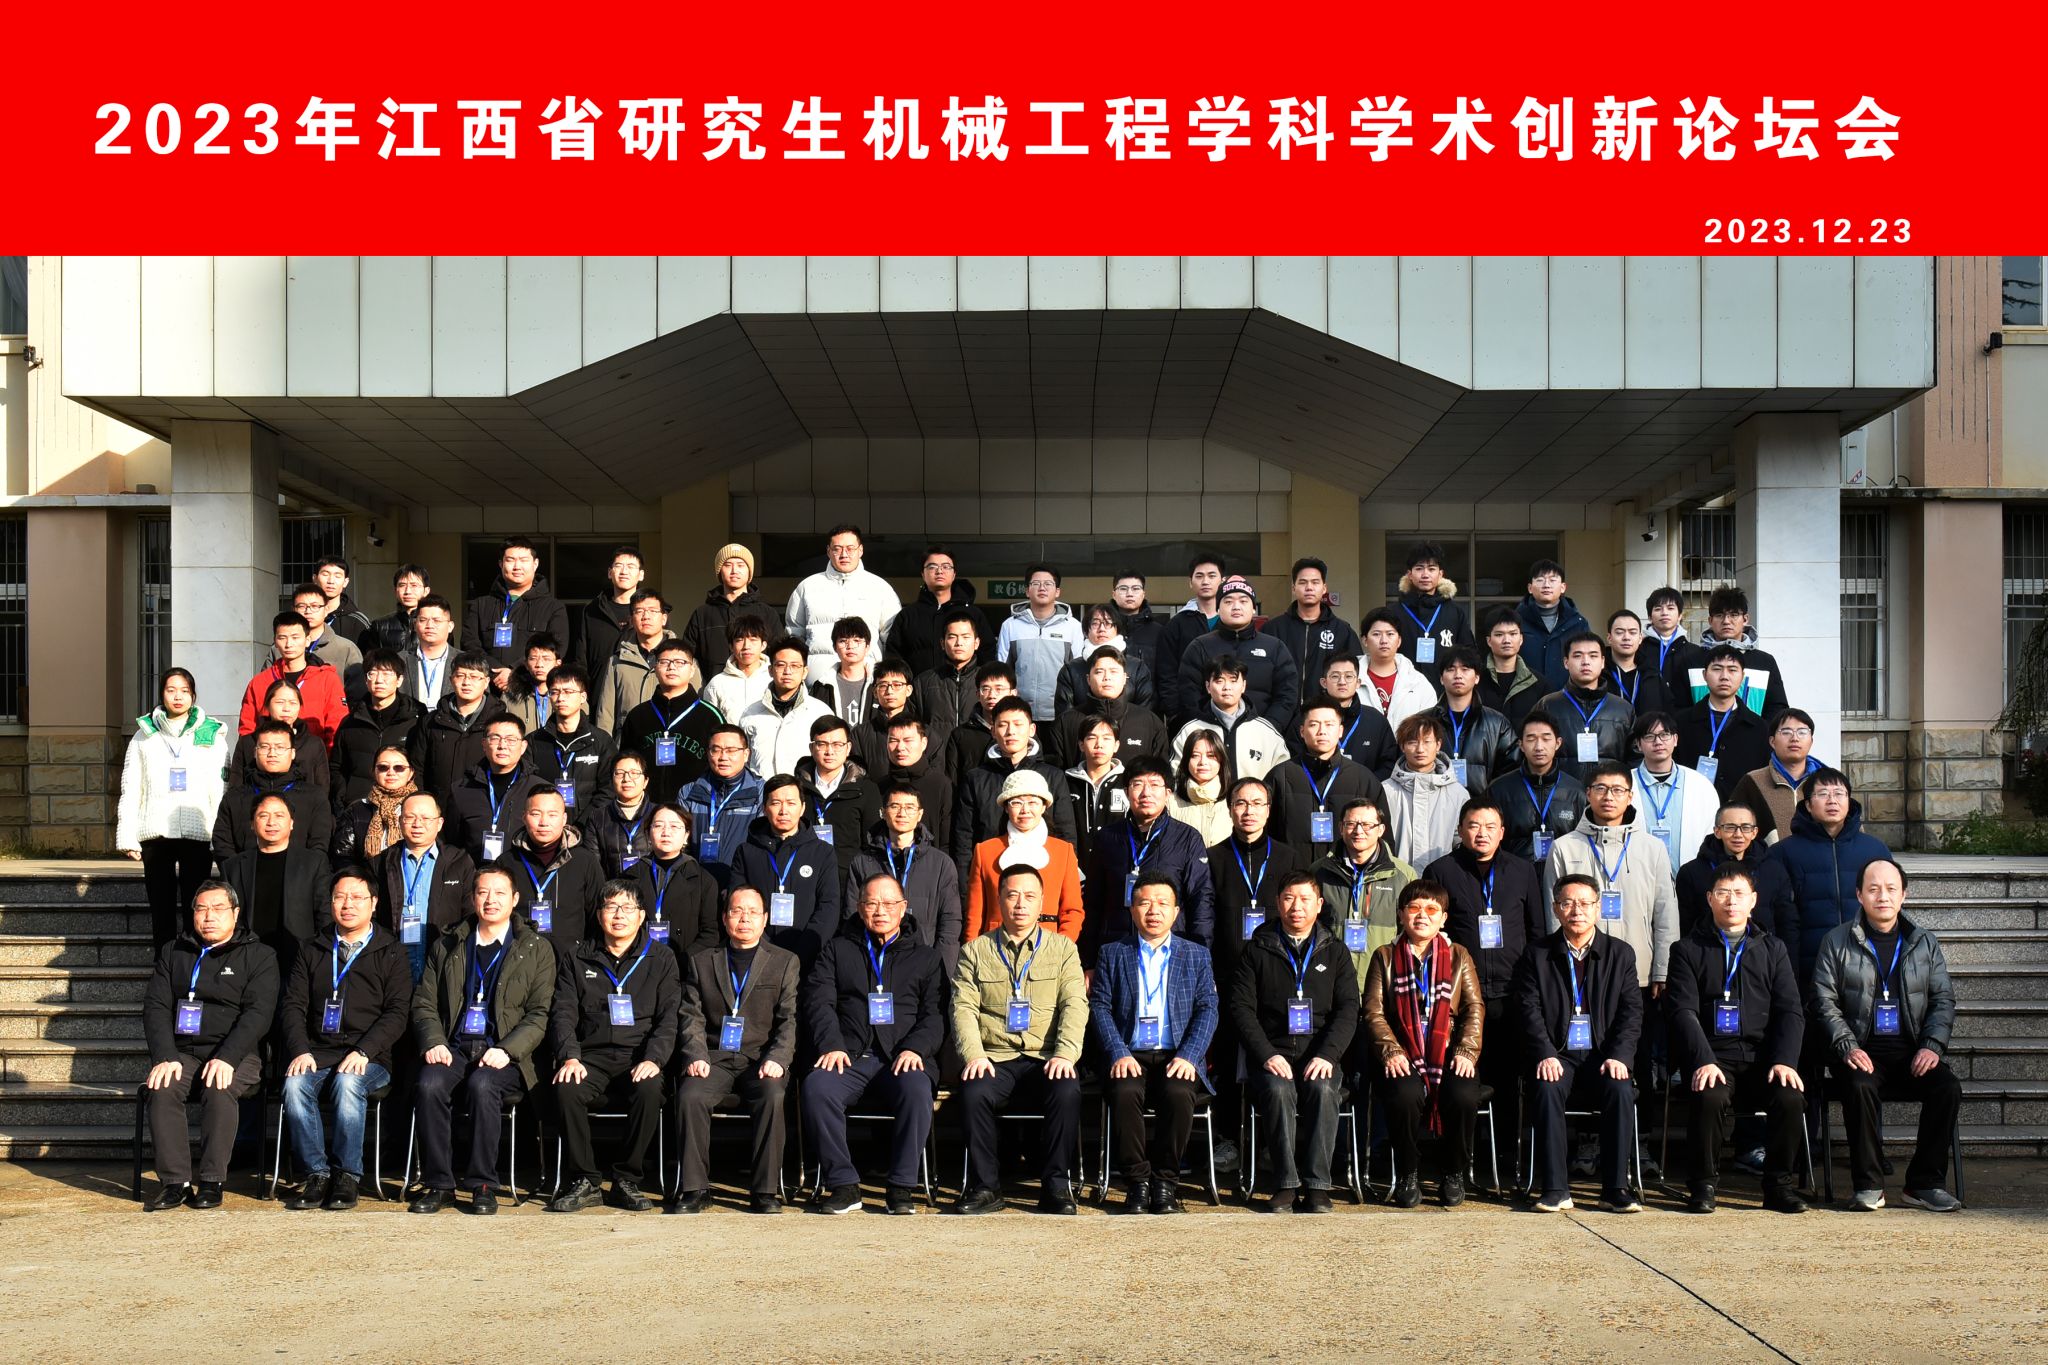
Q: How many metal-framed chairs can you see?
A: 11